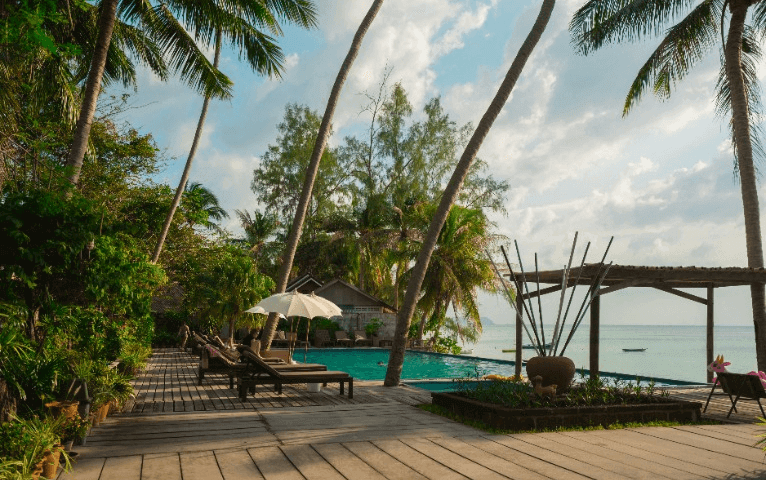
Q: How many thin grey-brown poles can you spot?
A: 9